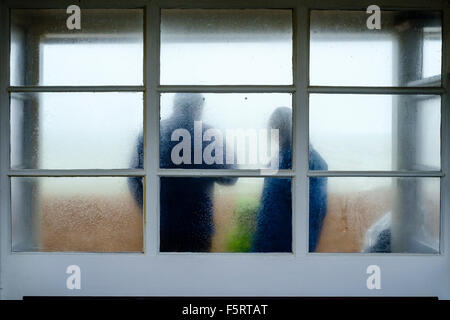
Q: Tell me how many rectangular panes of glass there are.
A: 9